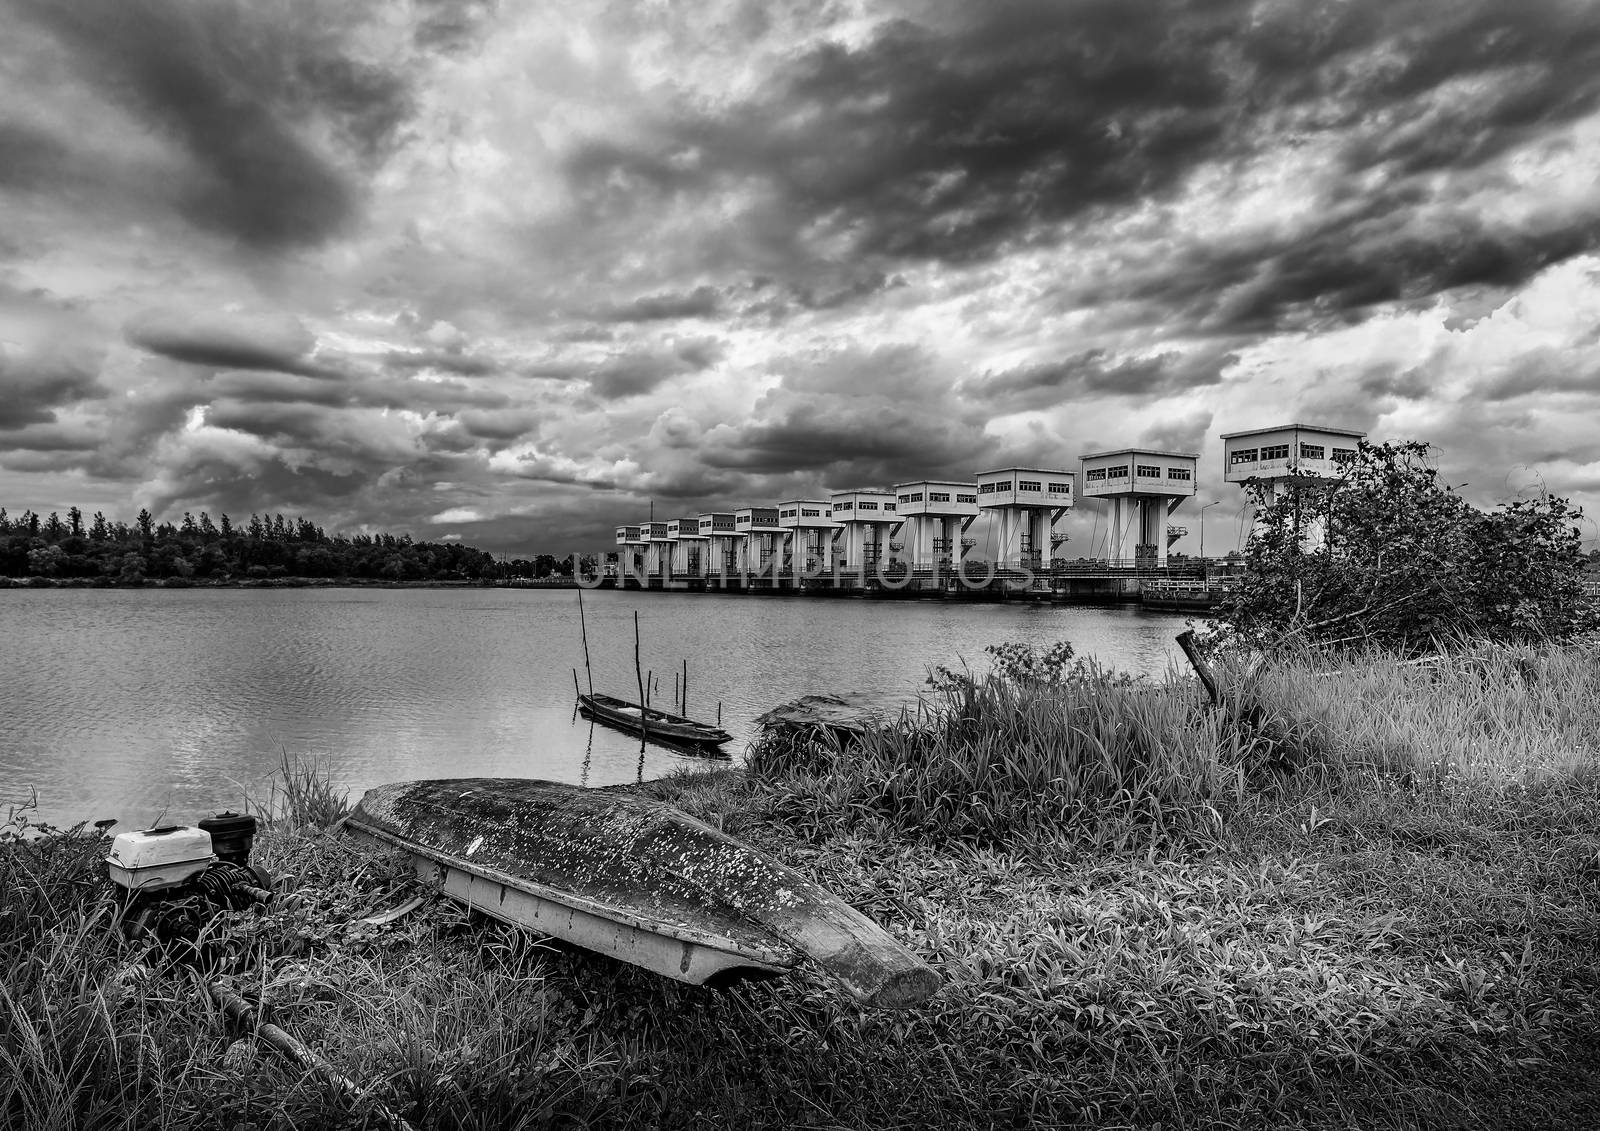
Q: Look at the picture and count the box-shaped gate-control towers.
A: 11